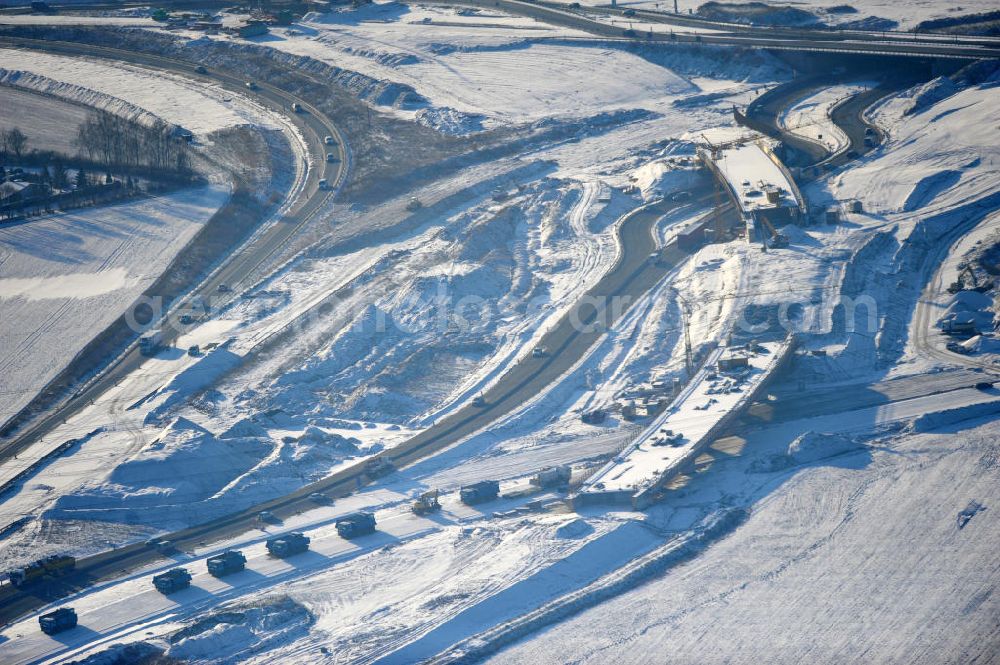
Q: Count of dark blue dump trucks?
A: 6